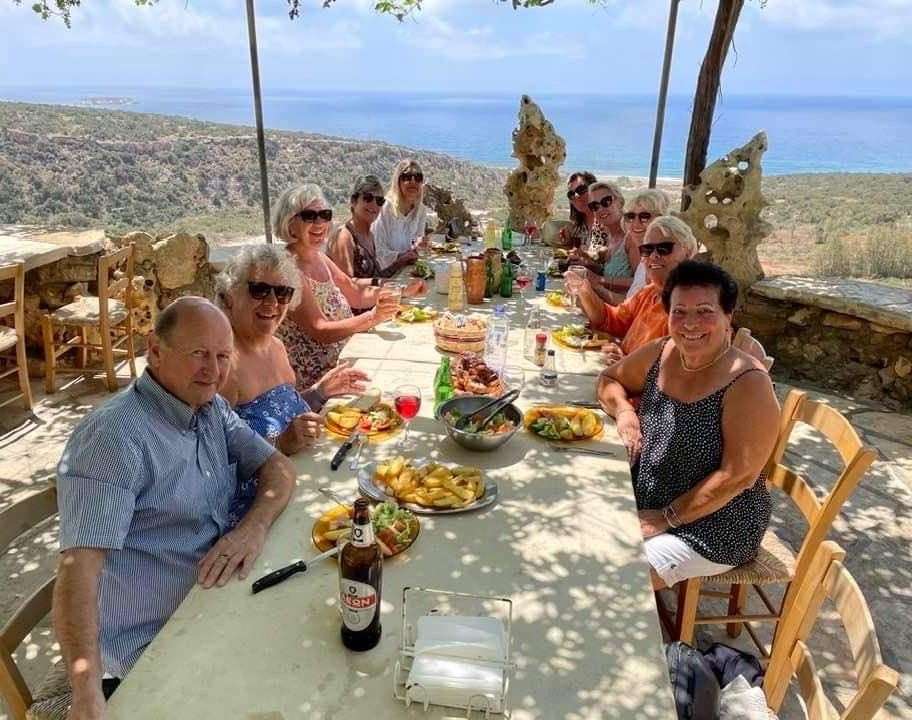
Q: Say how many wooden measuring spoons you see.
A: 0